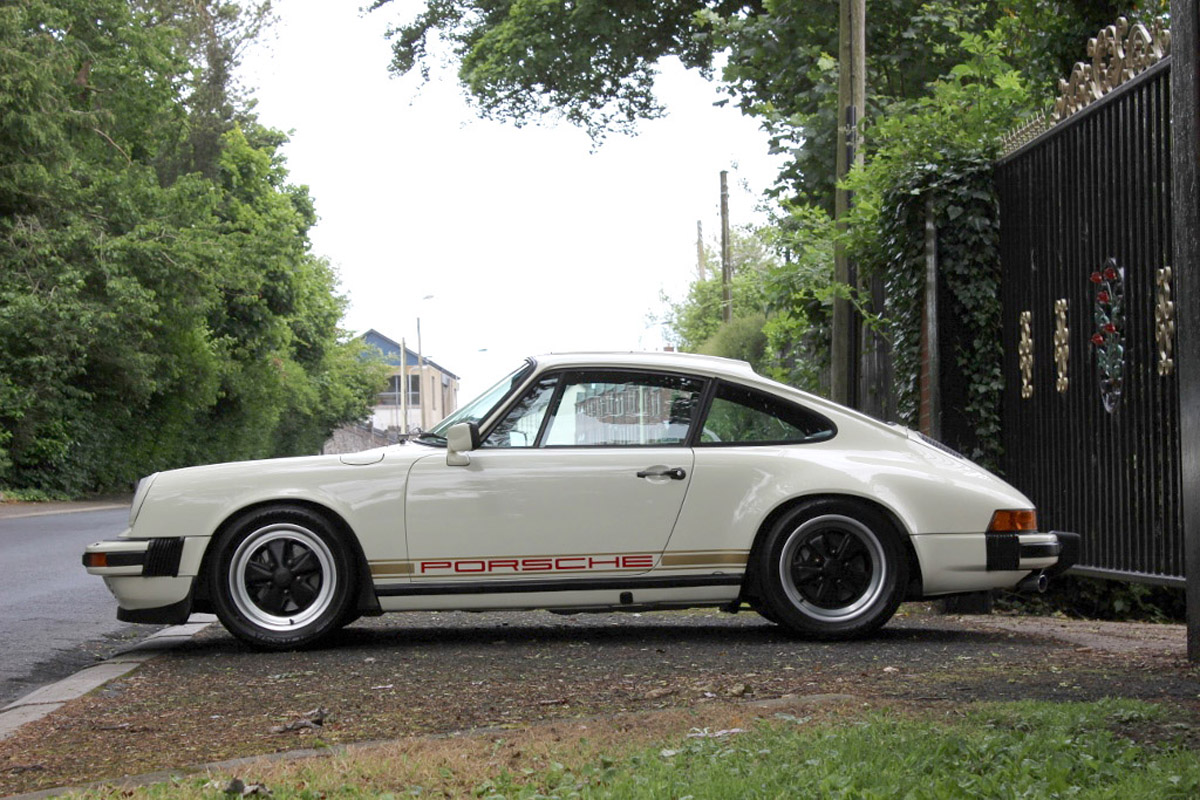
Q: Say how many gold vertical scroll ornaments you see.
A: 3